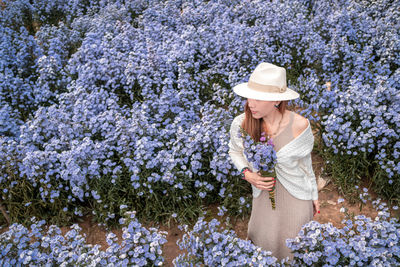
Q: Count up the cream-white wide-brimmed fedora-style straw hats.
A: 1